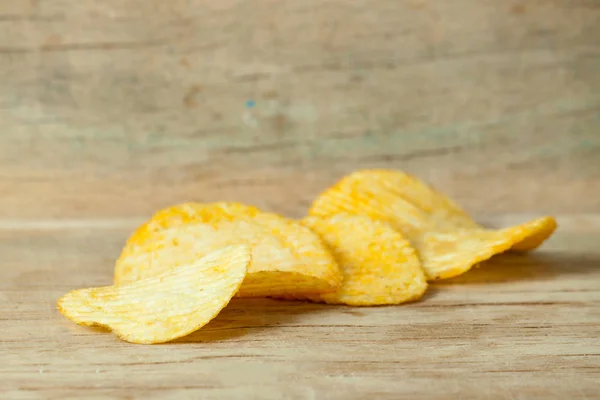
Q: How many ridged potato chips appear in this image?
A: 4